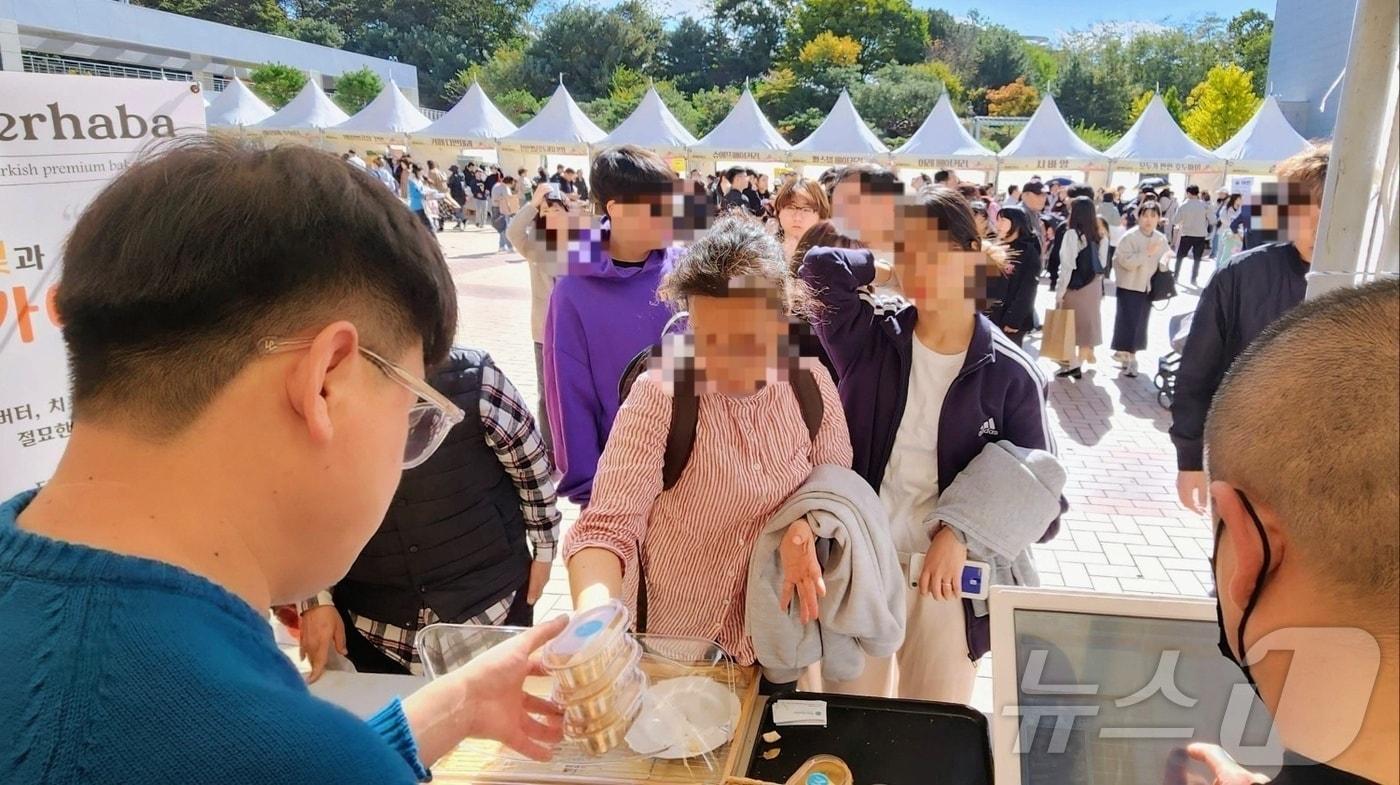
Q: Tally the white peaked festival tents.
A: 12